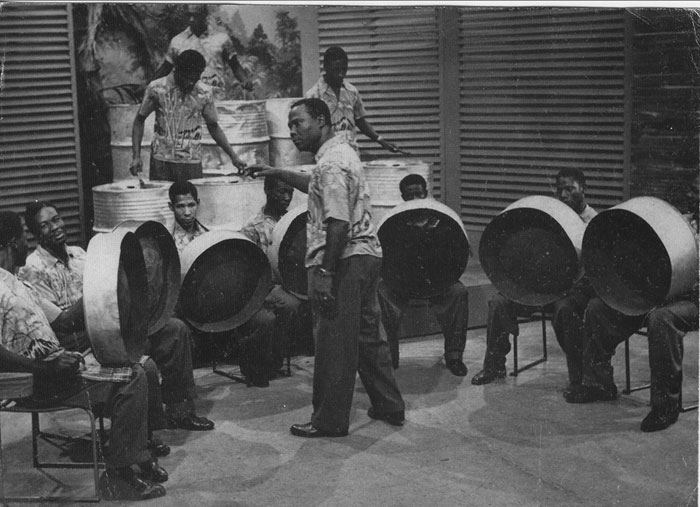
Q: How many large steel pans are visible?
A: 7